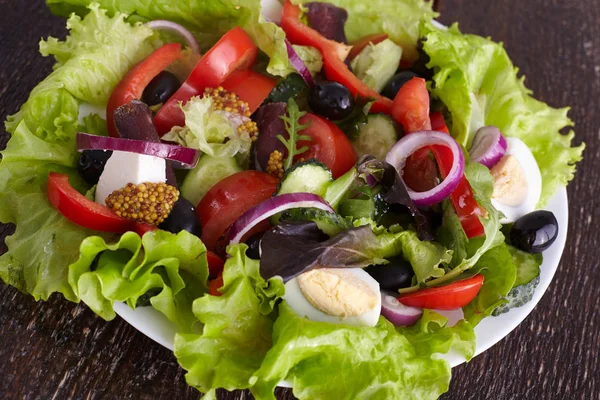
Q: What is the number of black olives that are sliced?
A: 0